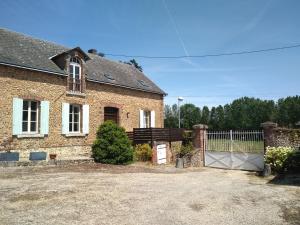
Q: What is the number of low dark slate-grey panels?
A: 2